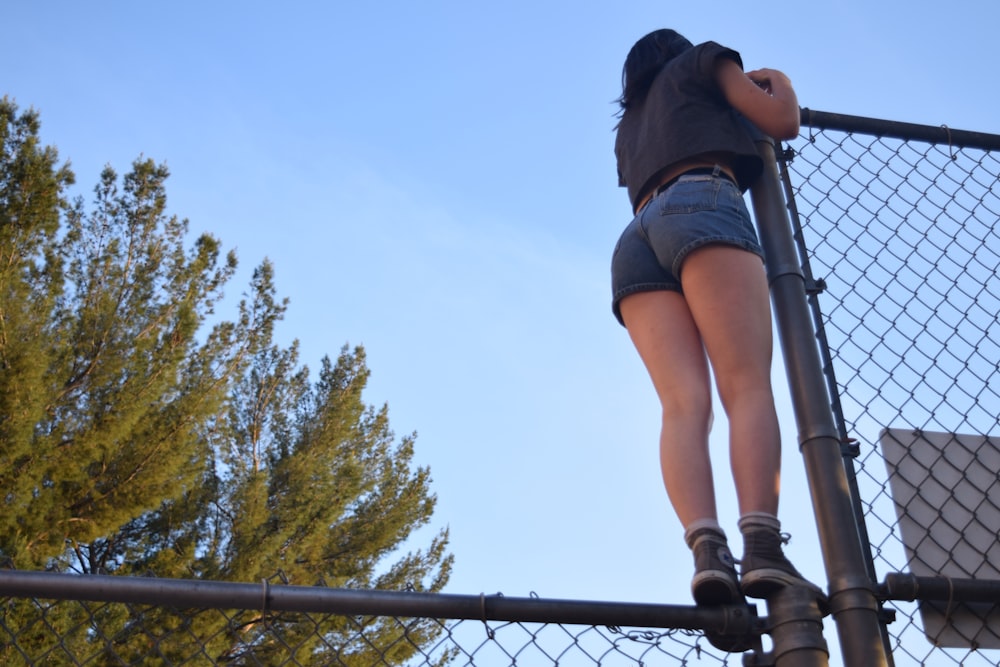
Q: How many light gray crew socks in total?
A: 2